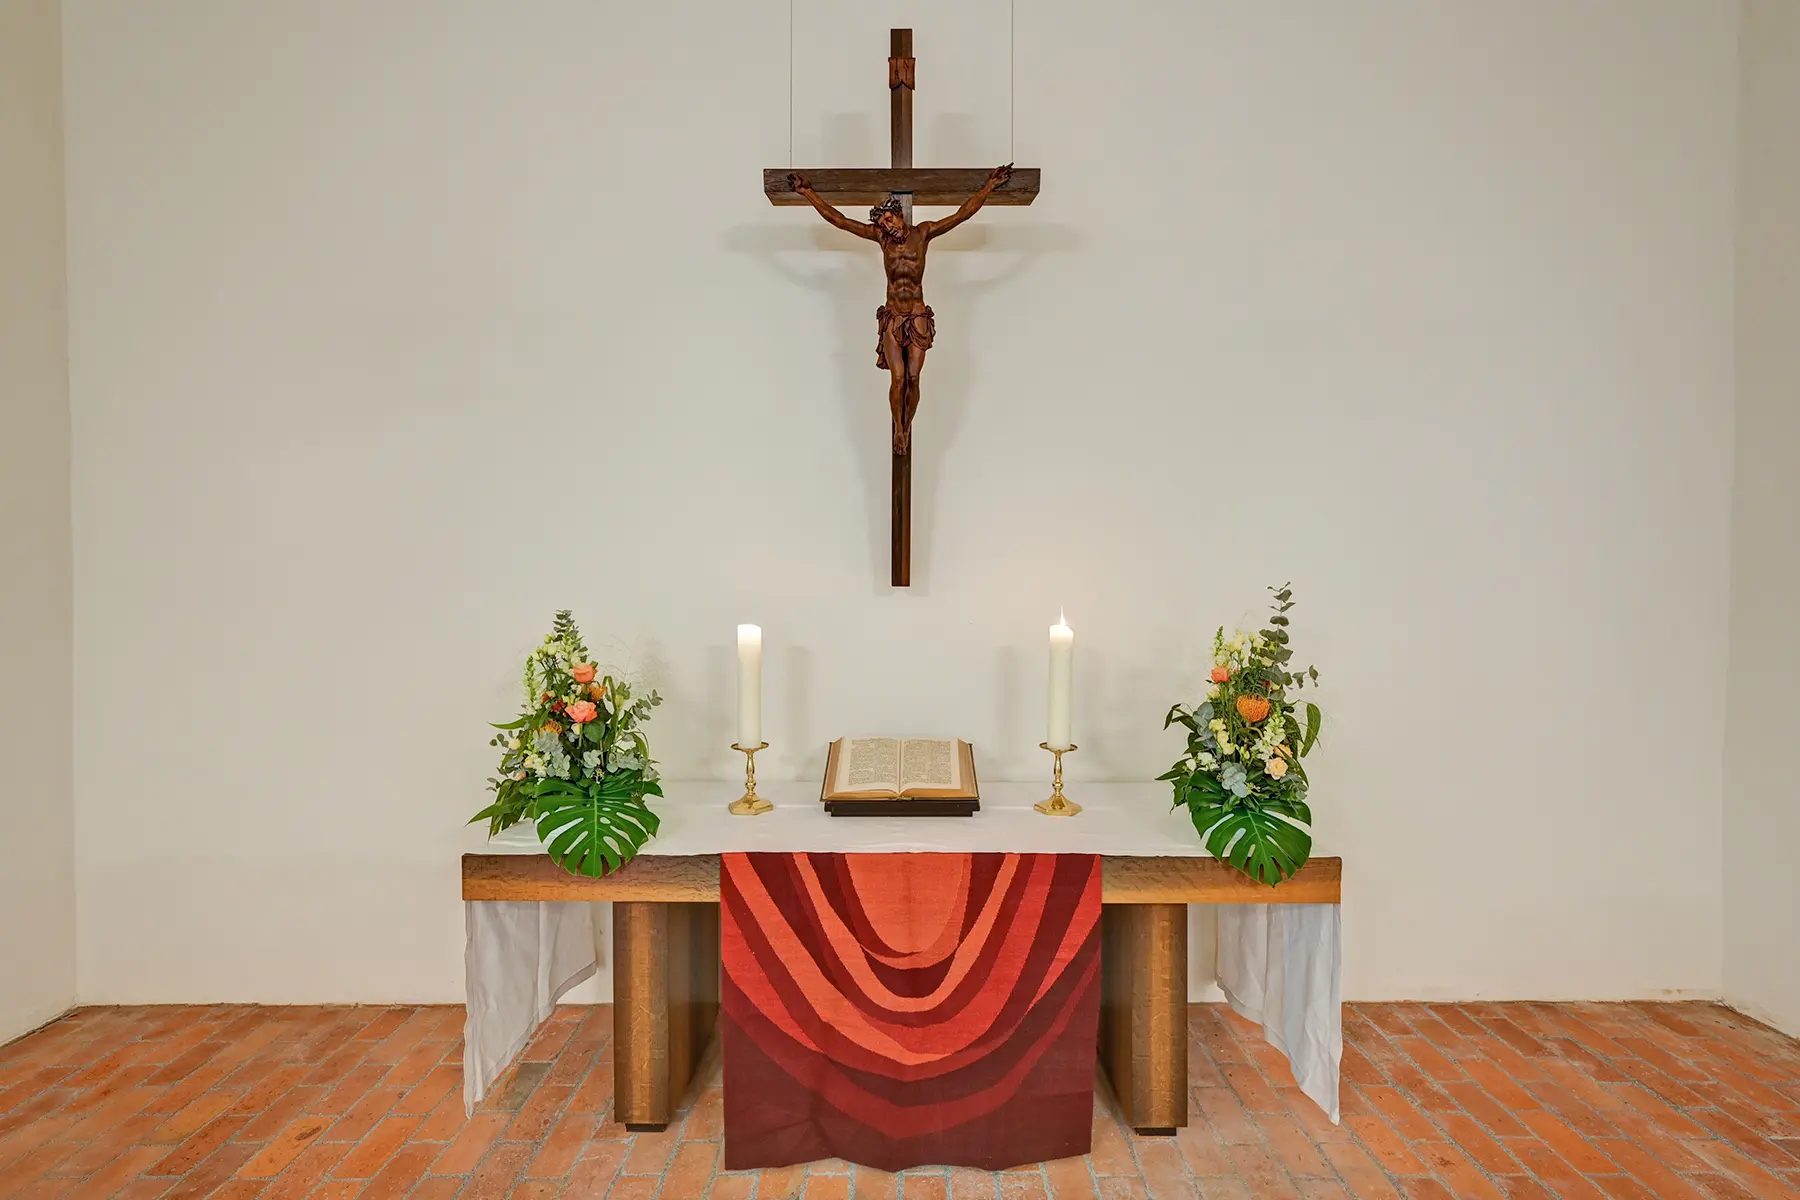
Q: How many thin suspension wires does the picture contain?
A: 2